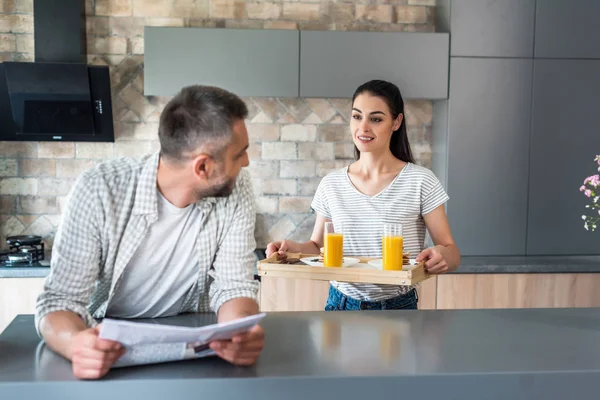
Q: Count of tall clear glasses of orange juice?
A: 2